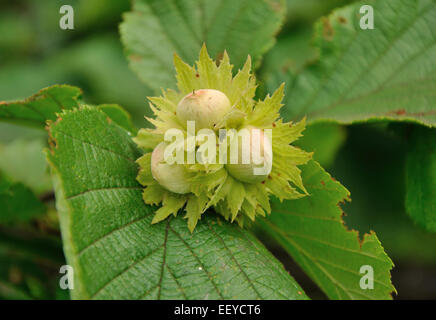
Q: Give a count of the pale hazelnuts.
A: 3